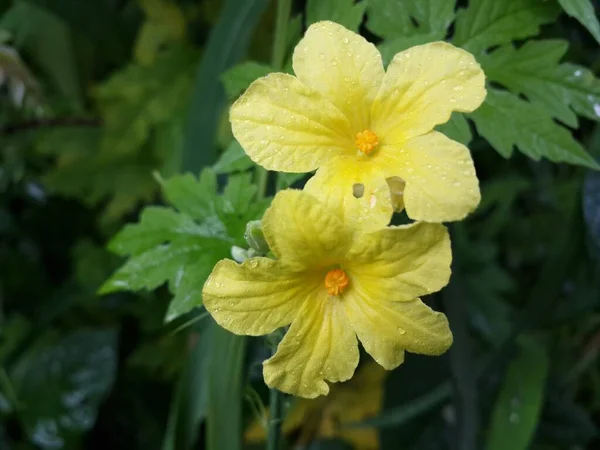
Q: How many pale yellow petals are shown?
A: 10